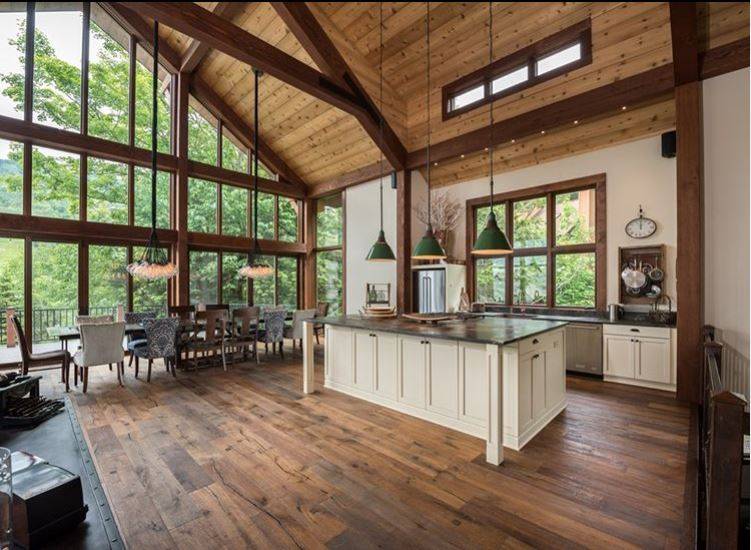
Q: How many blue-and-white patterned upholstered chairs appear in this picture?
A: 3